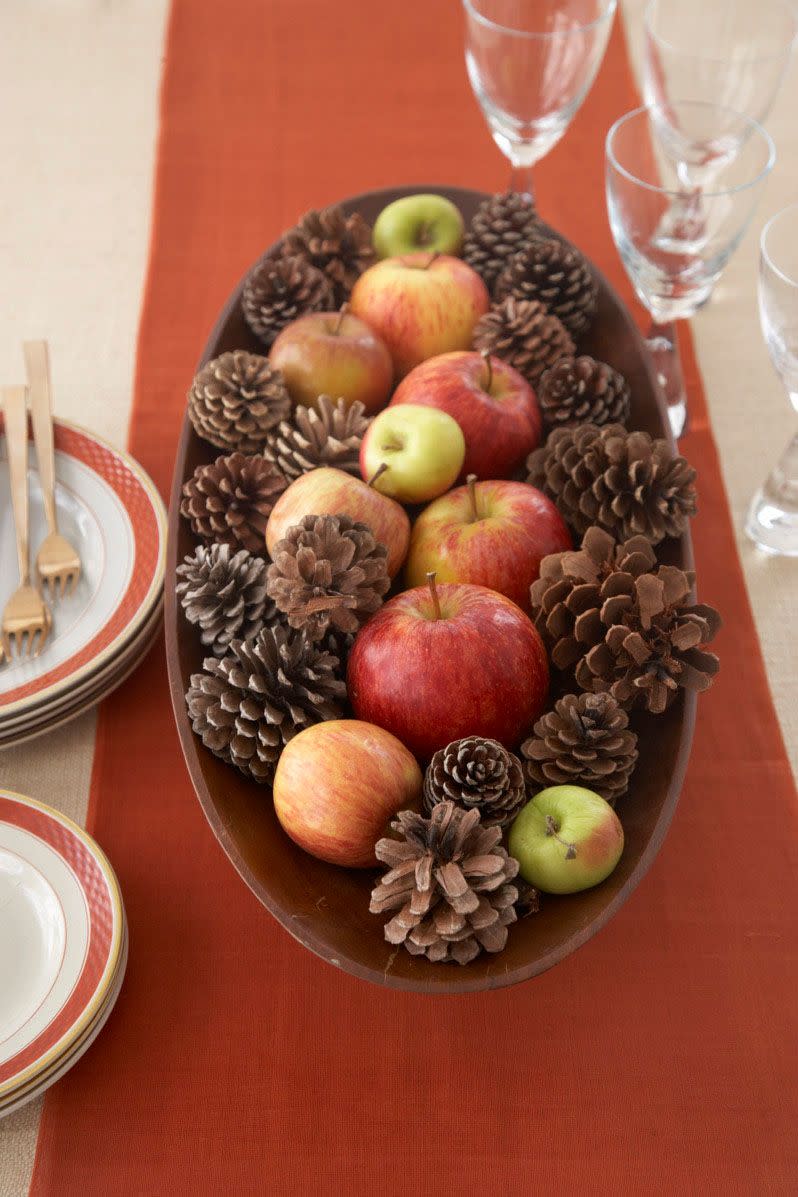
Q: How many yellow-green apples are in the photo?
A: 3